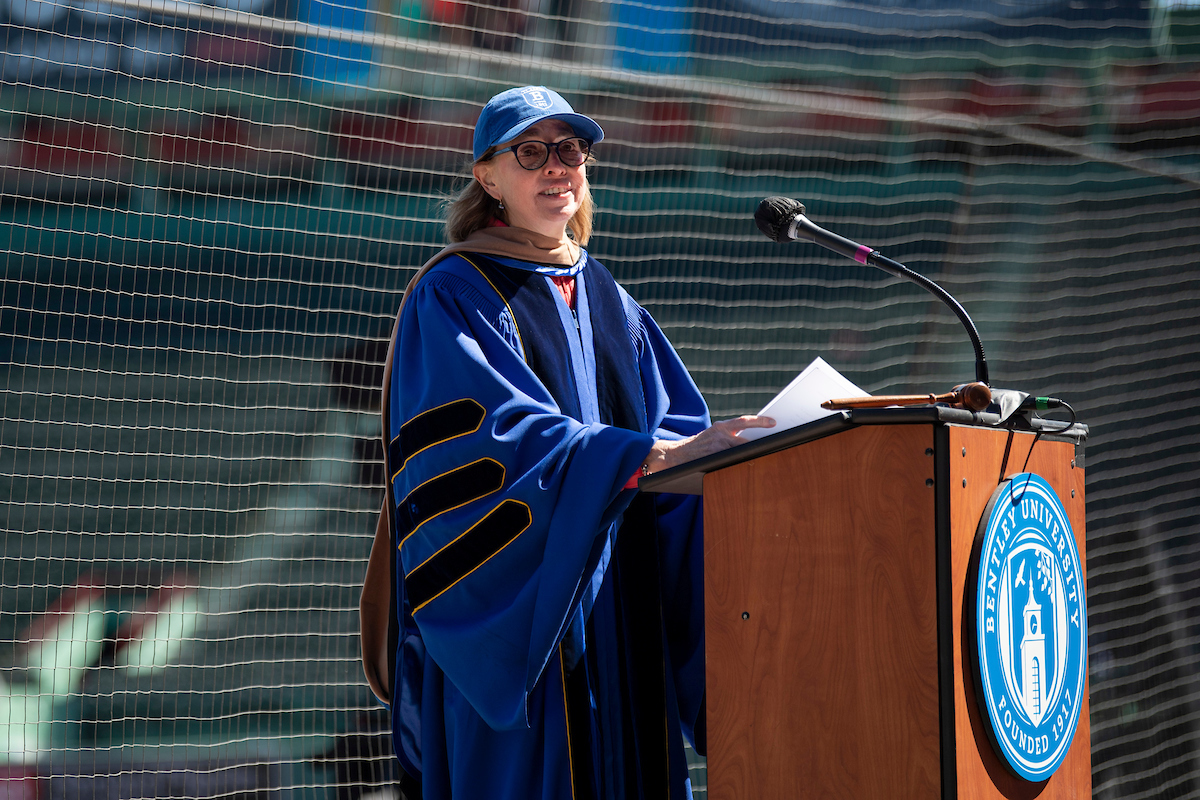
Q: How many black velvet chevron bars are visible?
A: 3